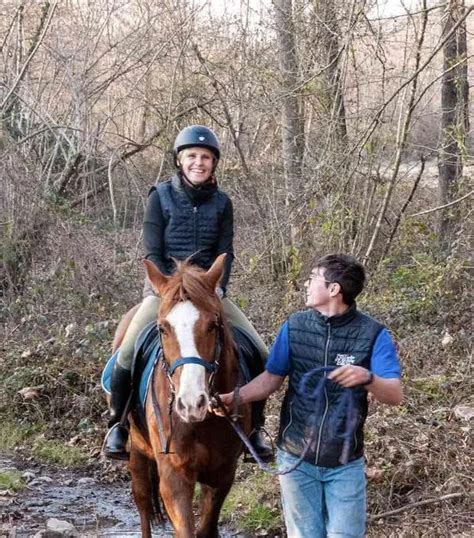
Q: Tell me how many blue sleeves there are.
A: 2